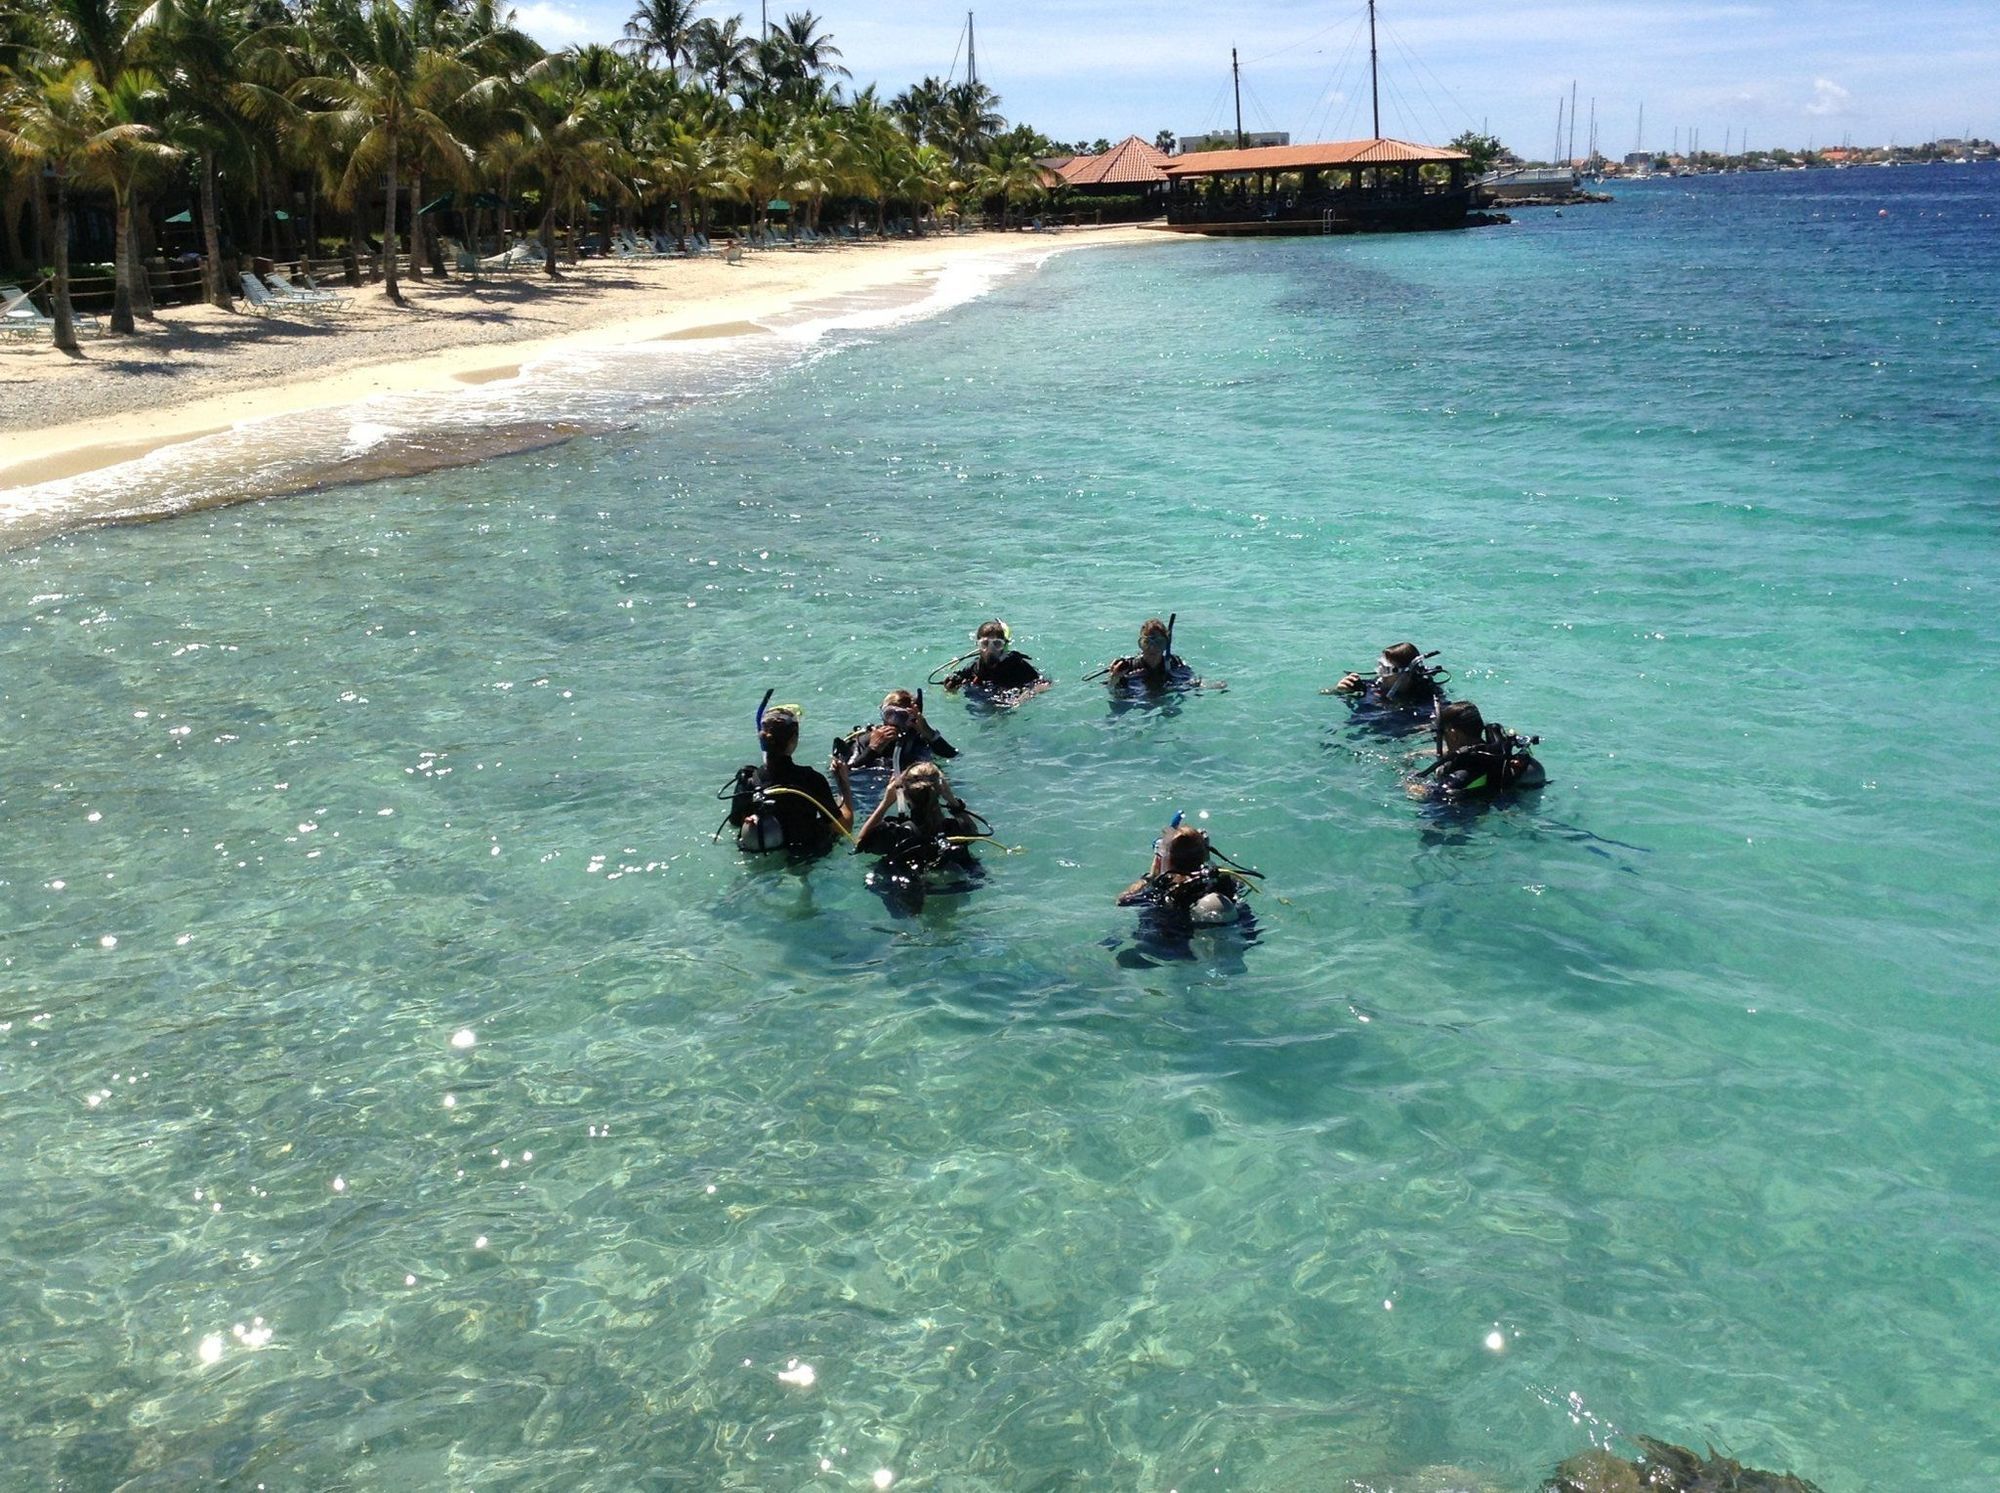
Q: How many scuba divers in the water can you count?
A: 8